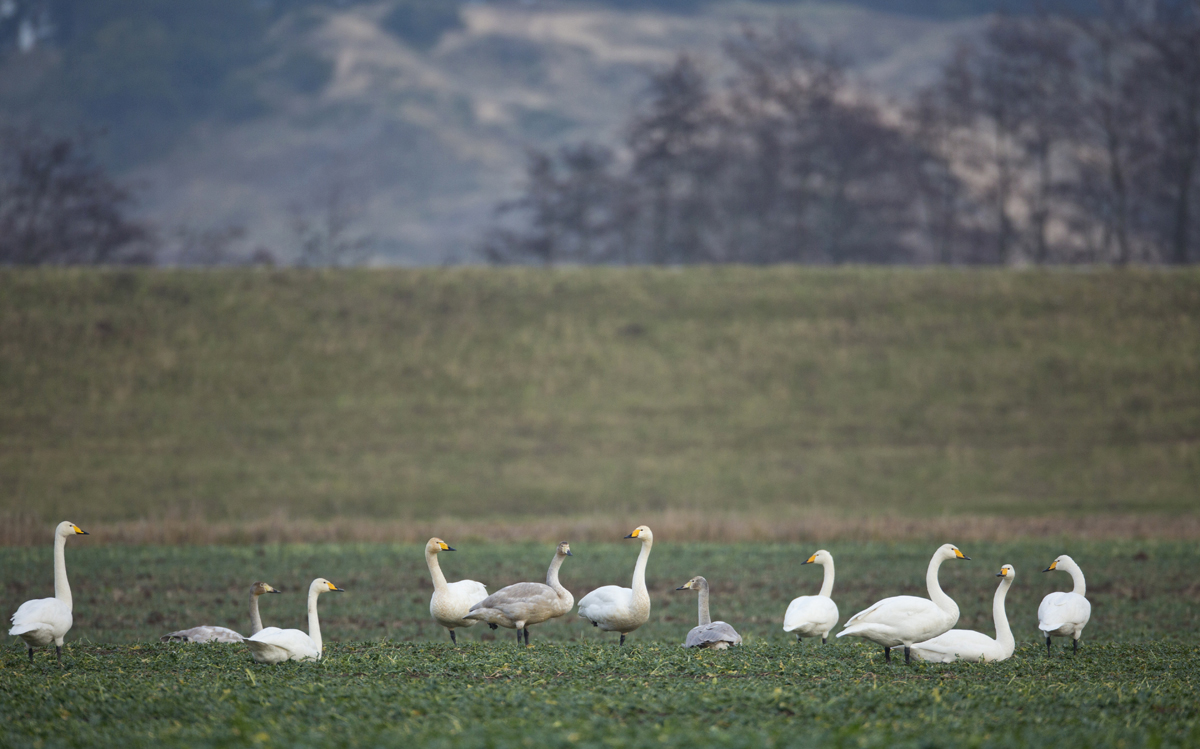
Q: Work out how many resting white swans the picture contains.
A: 2